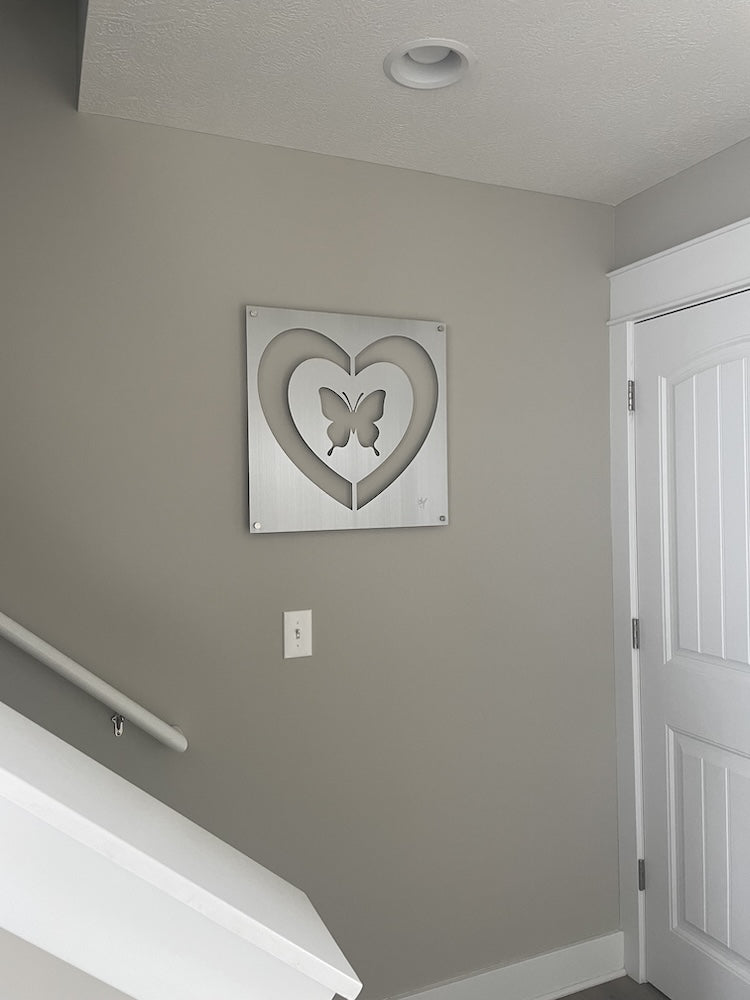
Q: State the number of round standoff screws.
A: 4